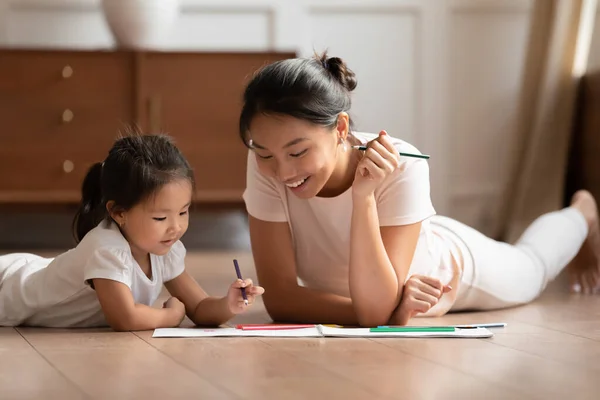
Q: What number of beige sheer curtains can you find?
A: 1